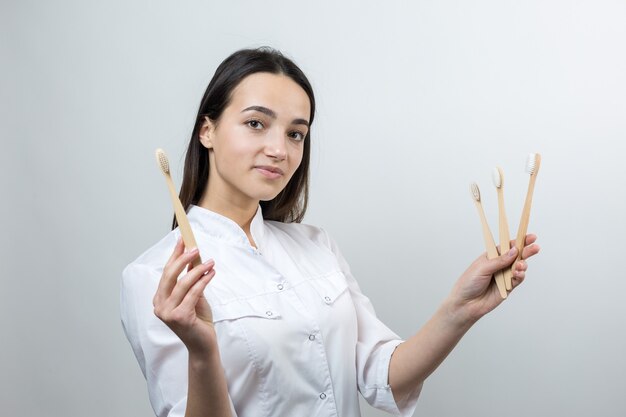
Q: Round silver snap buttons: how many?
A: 5